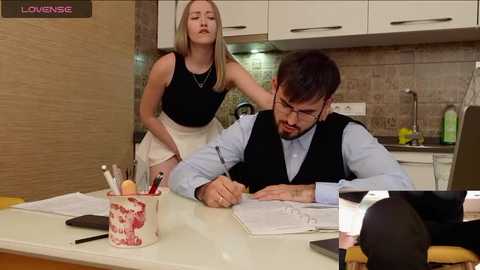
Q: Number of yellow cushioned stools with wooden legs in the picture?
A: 1